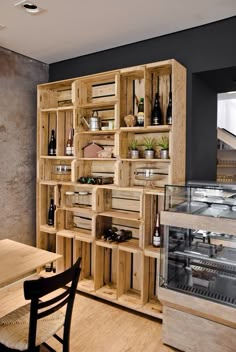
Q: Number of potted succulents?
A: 3